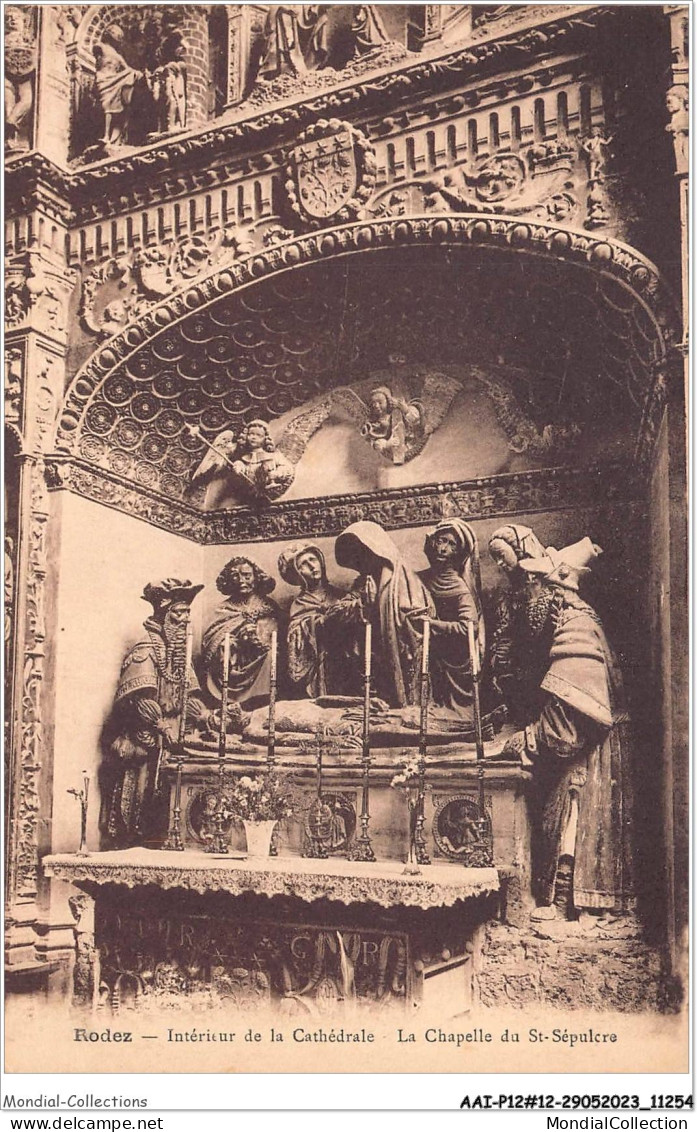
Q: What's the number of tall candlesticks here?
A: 6